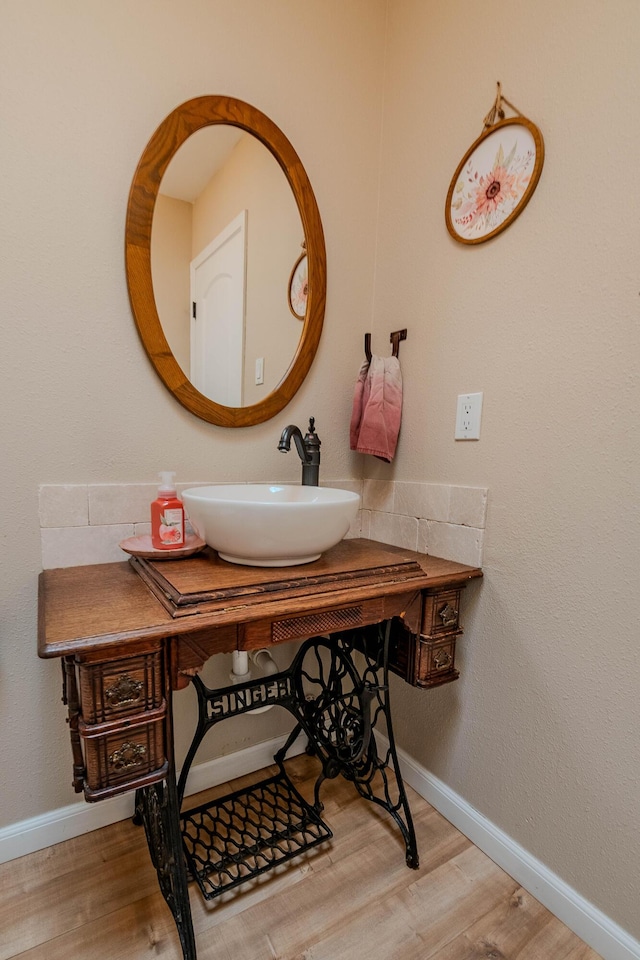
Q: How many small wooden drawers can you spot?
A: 4